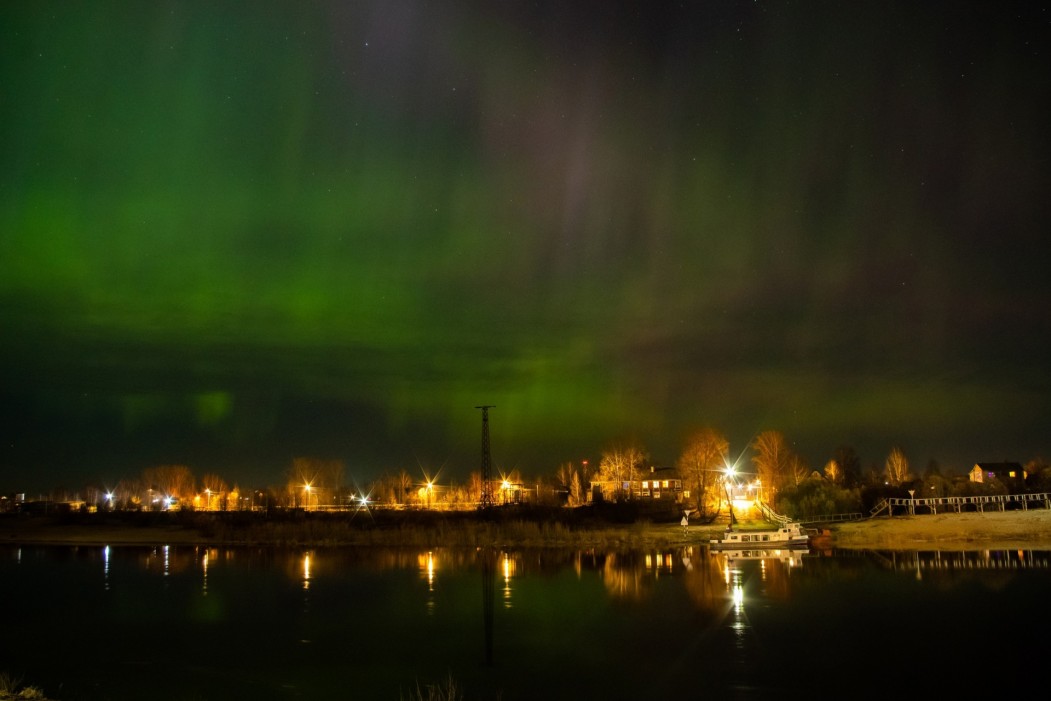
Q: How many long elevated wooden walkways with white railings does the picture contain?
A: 1